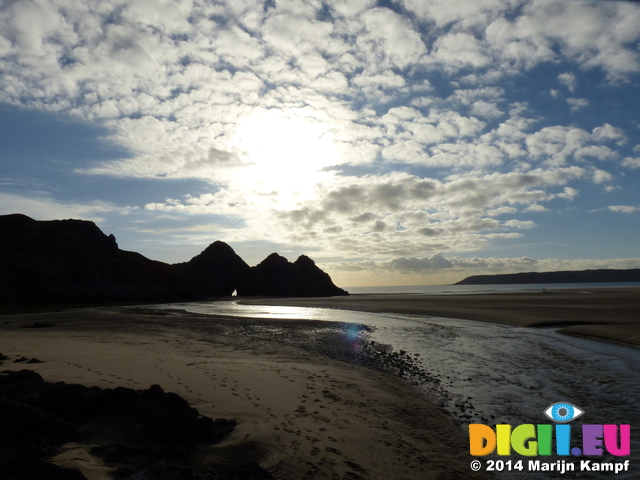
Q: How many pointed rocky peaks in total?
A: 3